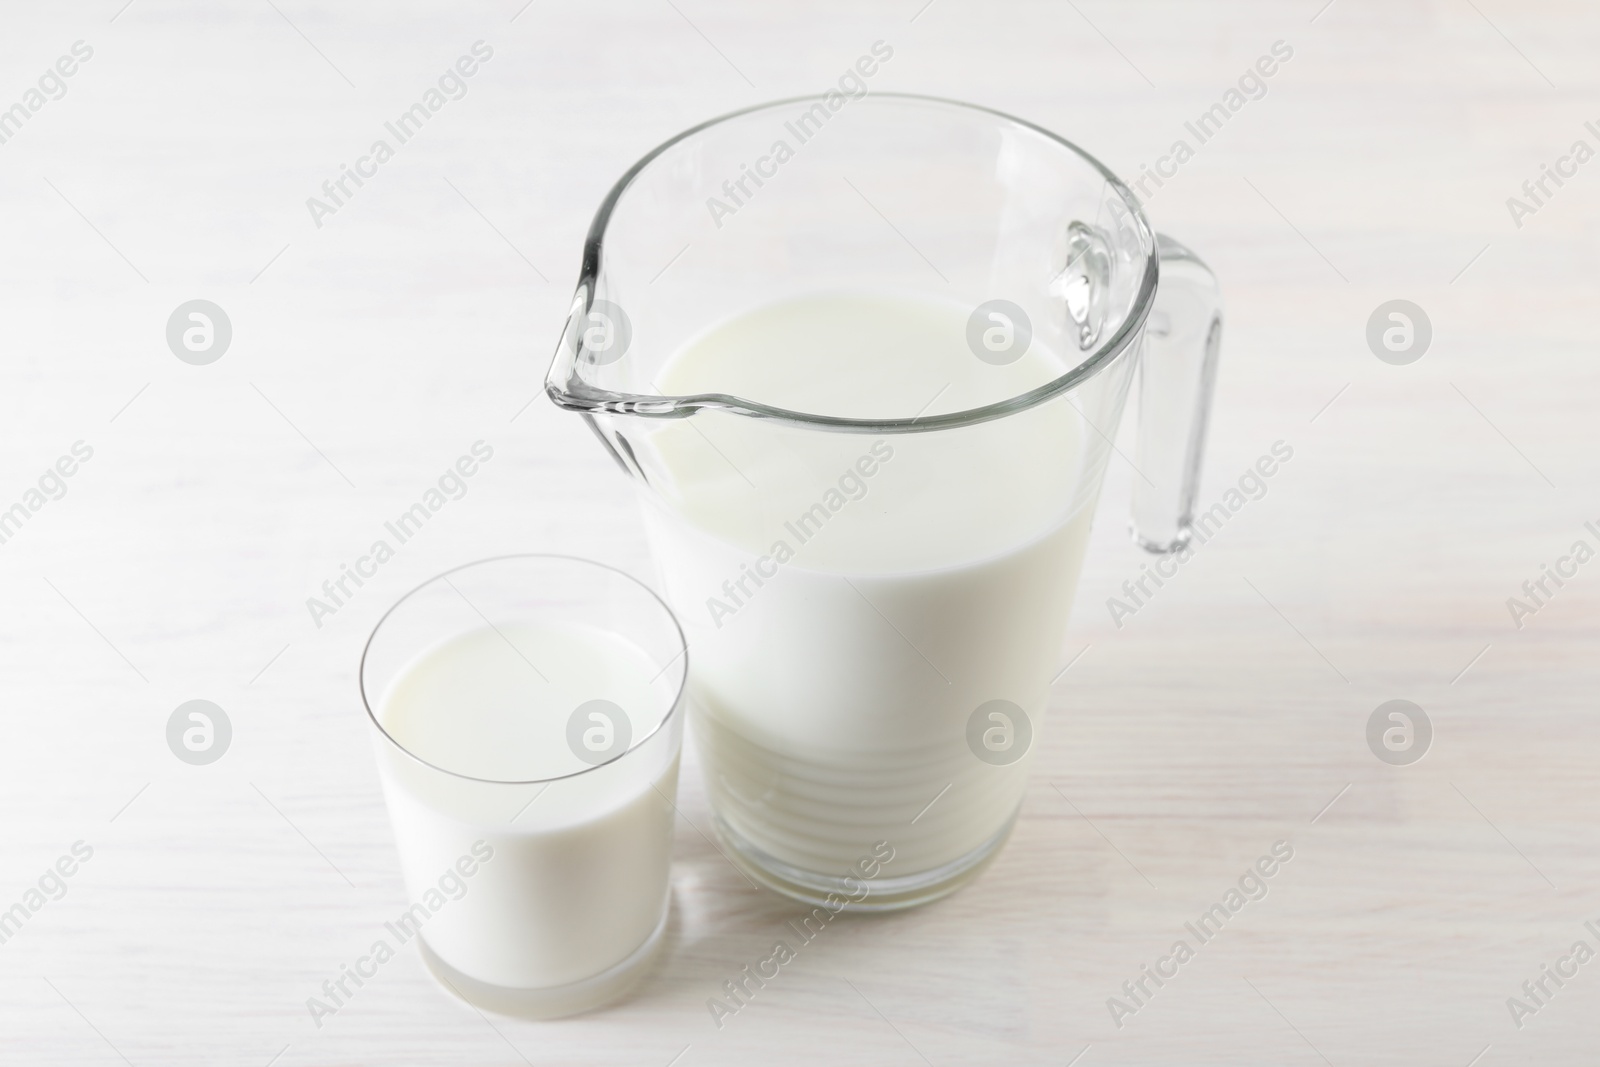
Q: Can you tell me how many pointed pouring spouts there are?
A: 1